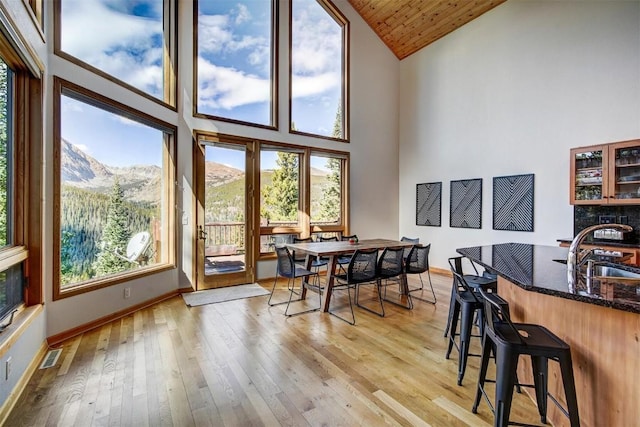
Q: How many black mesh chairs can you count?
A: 8